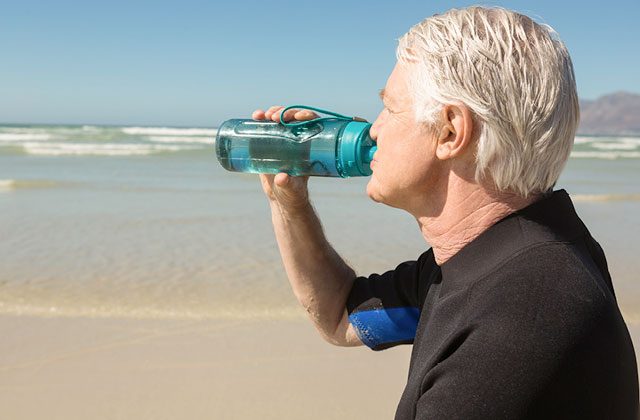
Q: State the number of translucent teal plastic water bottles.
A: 1